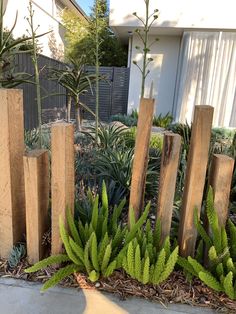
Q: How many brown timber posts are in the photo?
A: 7